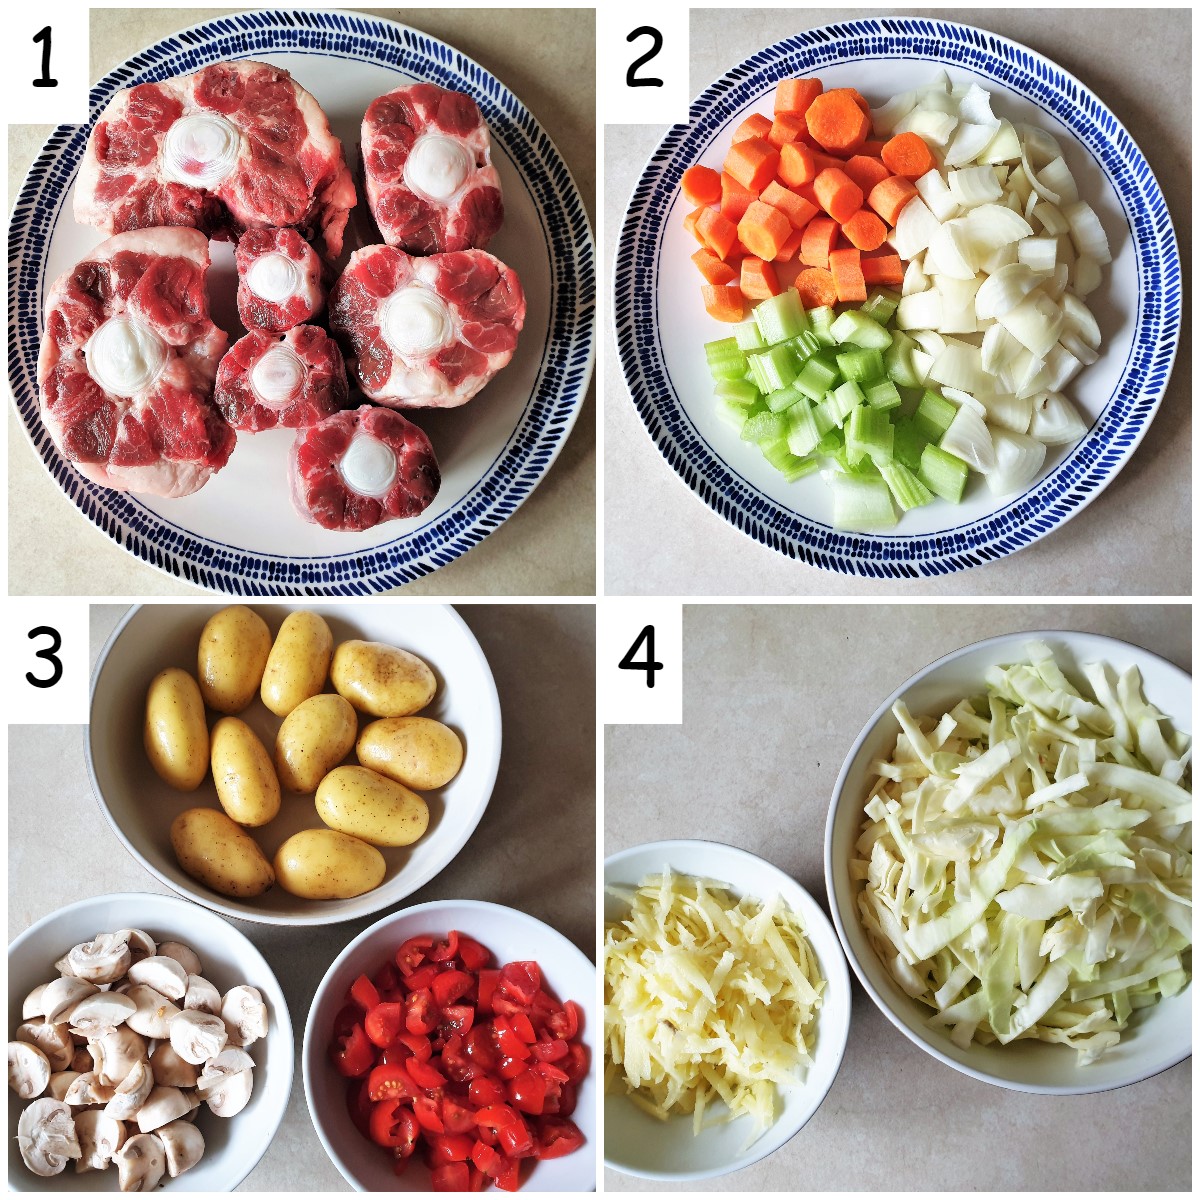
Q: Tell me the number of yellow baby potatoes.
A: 10